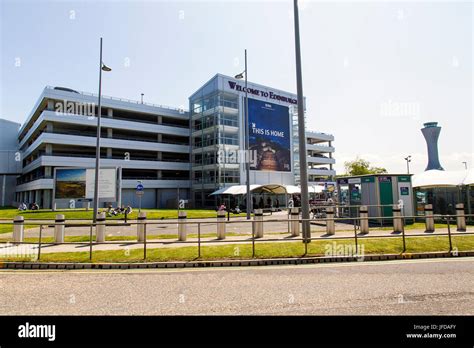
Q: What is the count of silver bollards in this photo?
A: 13